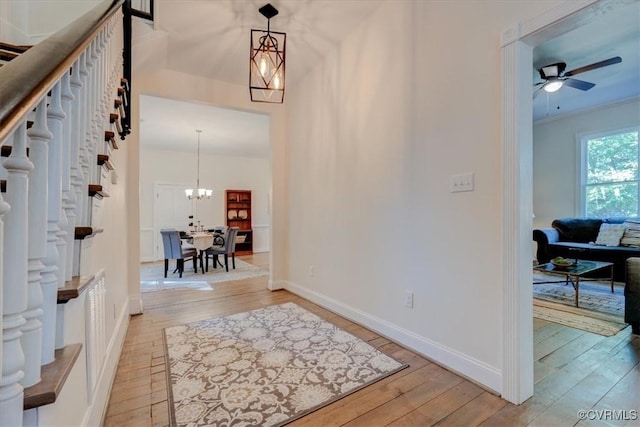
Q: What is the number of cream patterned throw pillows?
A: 2